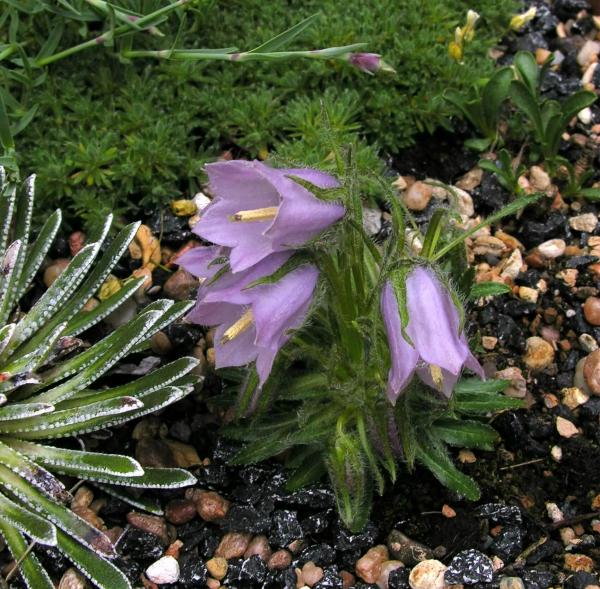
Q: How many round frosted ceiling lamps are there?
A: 0